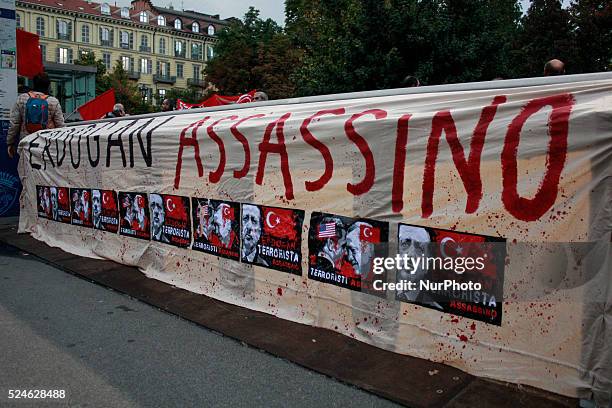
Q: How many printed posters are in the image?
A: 10